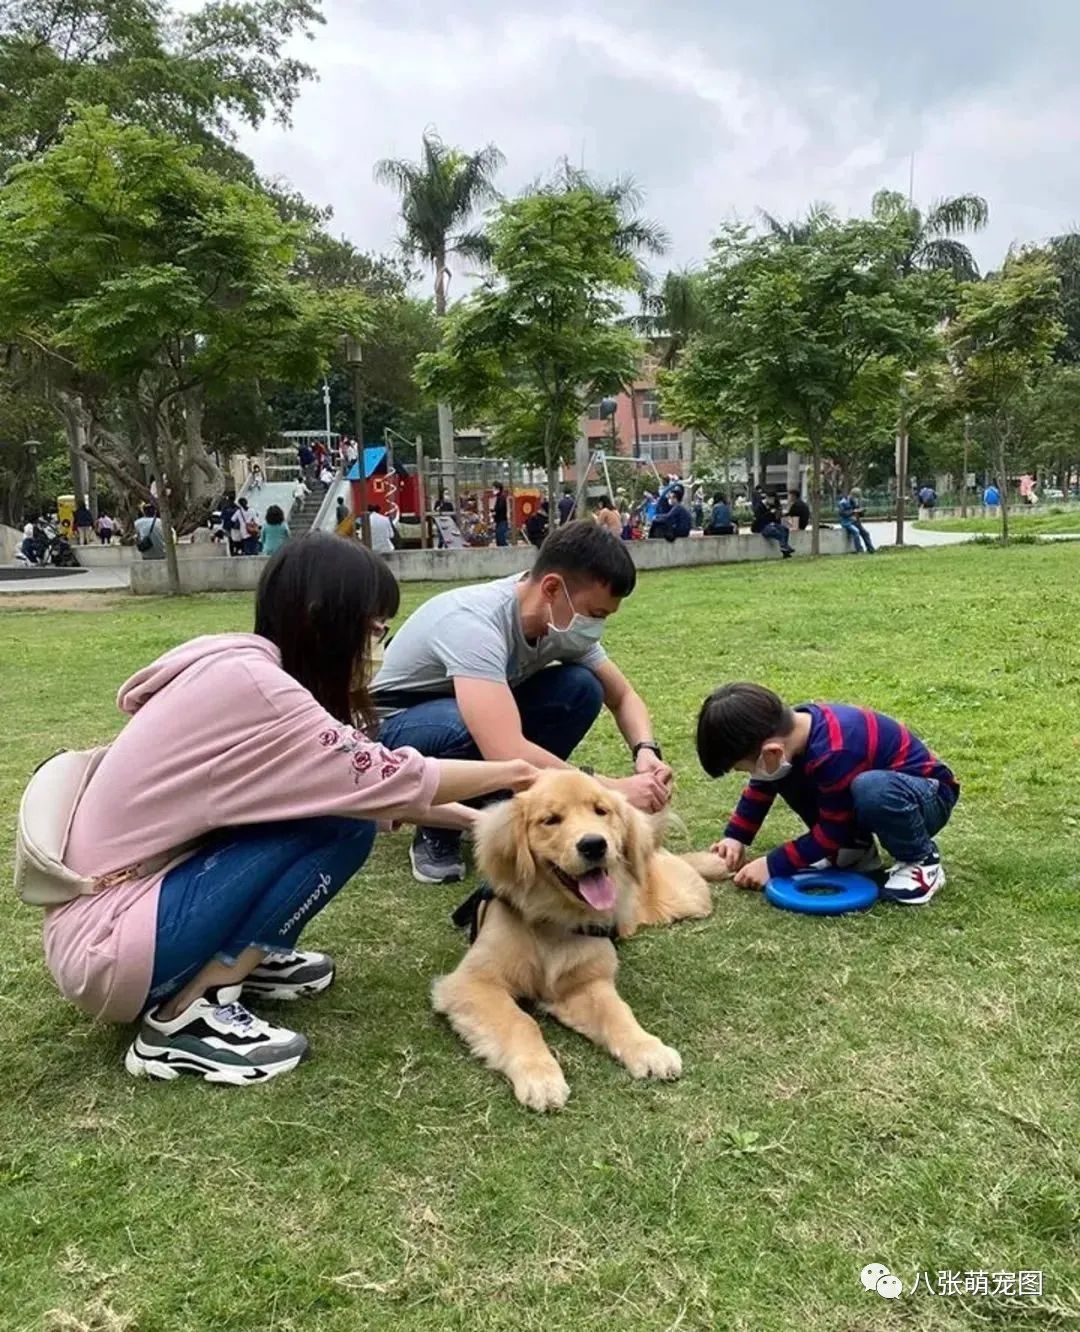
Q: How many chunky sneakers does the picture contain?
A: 2